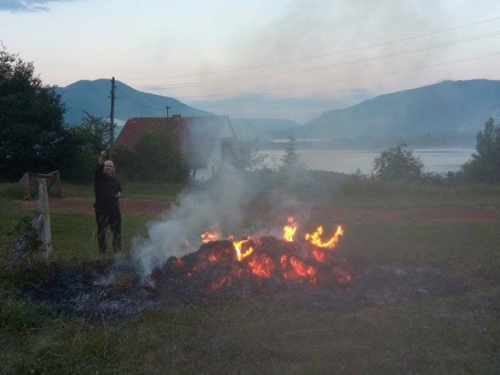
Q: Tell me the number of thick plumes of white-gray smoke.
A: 1